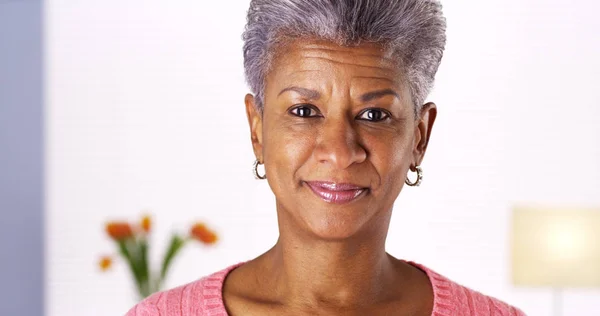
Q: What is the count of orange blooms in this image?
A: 4